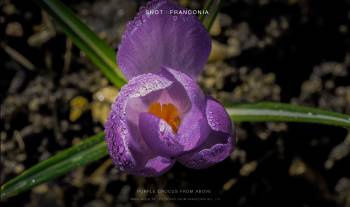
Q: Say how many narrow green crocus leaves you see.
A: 4